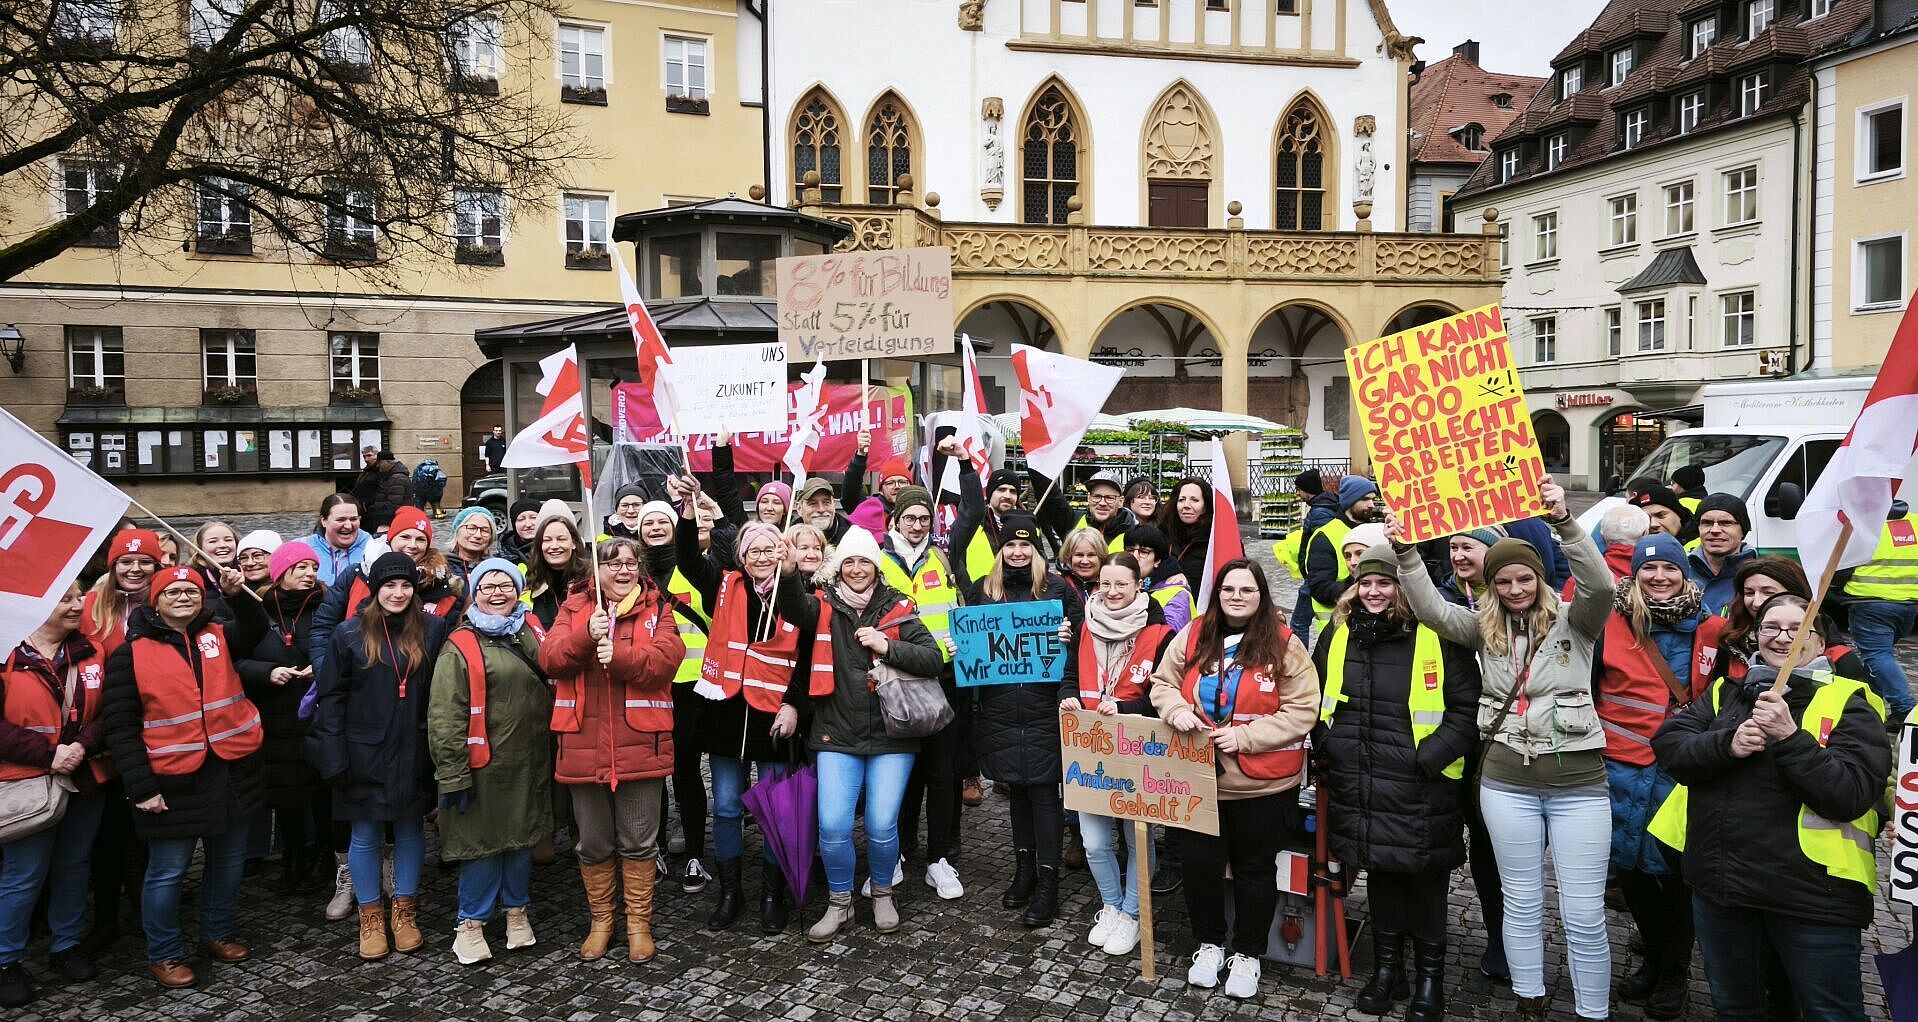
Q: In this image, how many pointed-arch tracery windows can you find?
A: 4